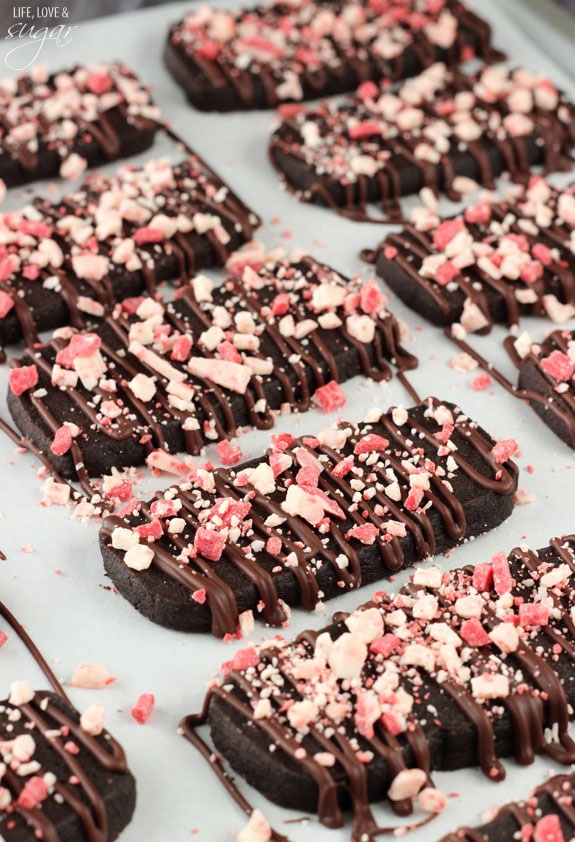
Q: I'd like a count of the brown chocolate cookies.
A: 11